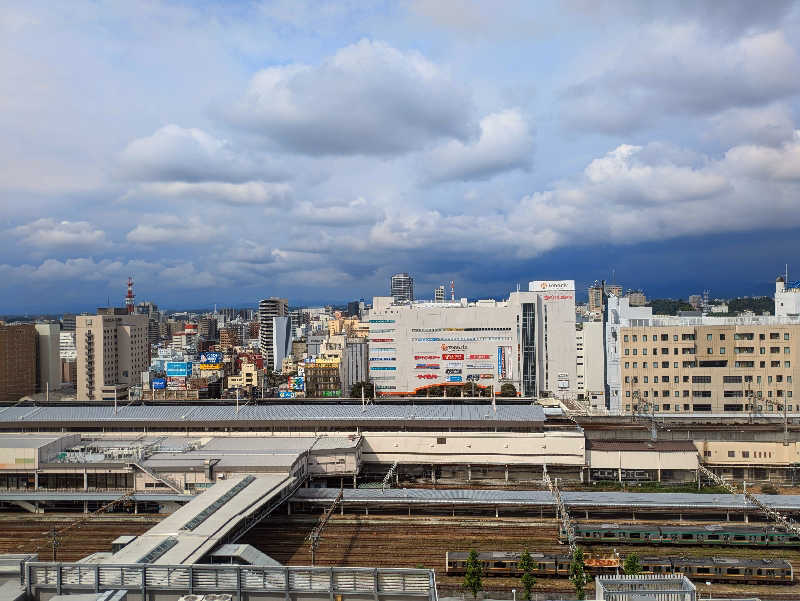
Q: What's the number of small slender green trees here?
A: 4